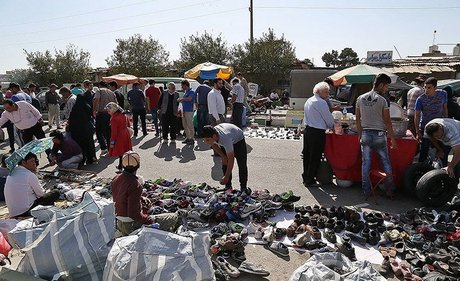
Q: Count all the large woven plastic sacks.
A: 3